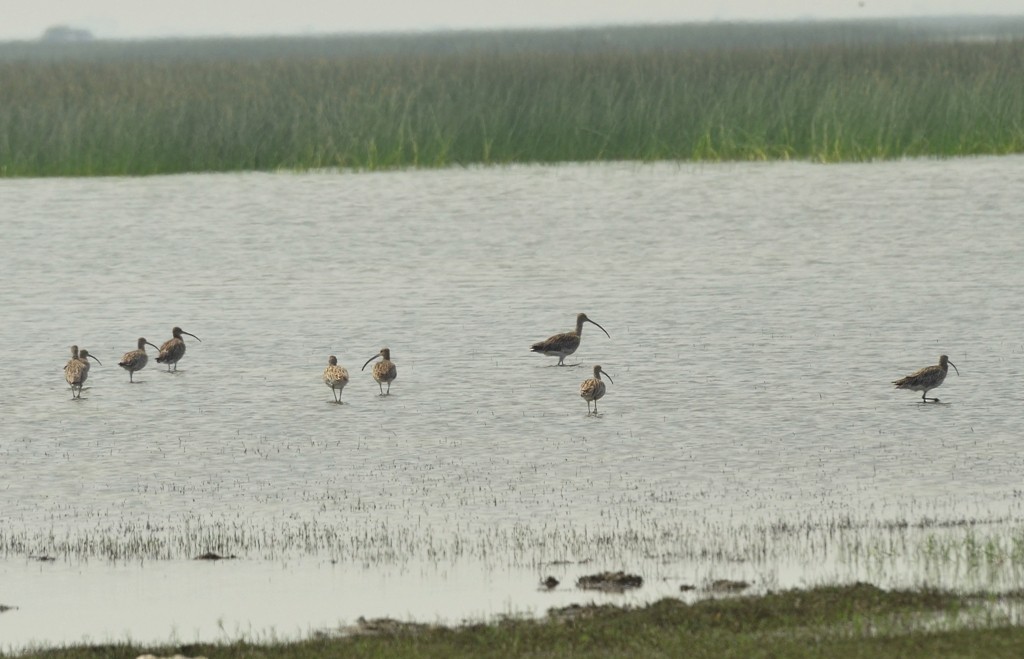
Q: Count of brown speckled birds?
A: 9